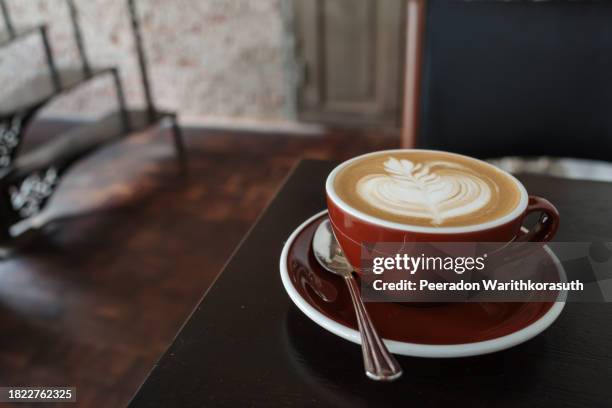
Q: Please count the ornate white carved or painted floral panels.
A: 2